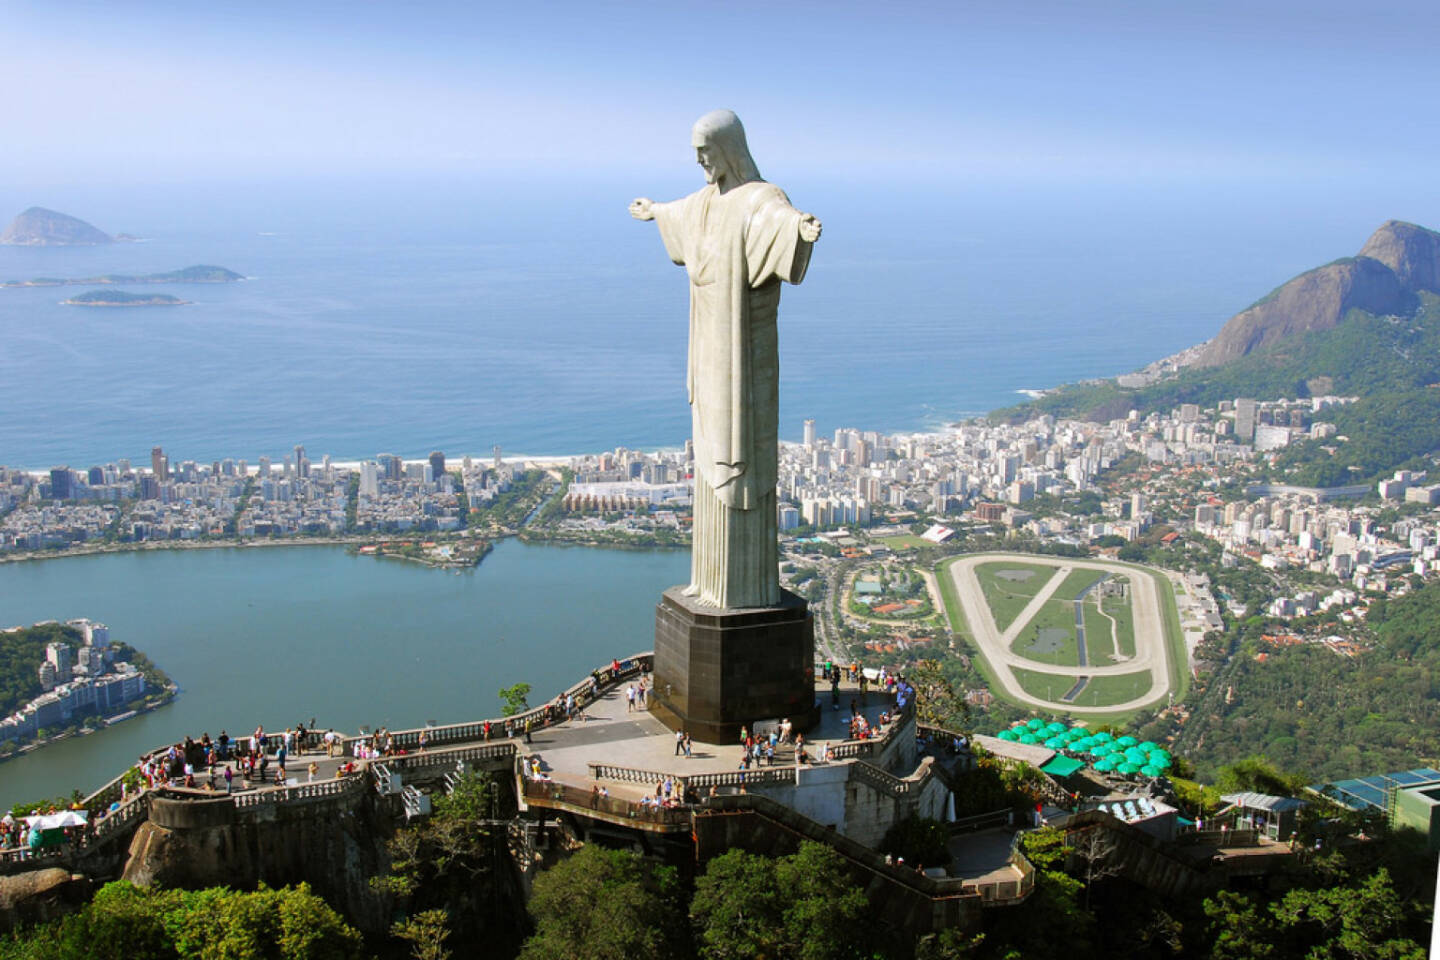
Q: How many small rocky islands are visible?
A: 3